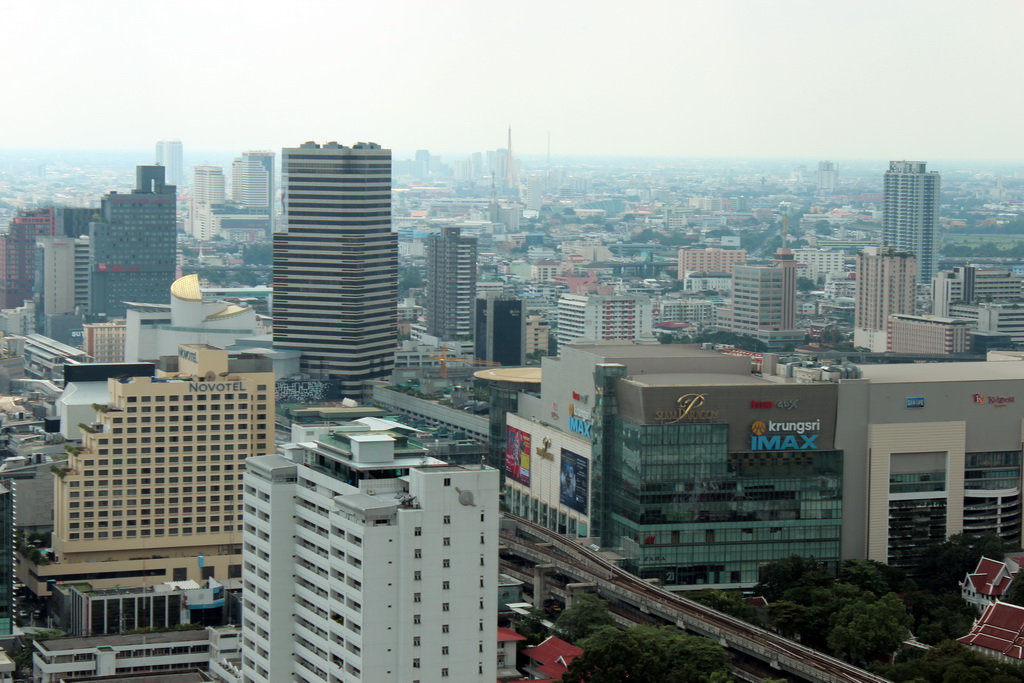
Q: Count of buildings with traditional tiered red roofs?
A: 2